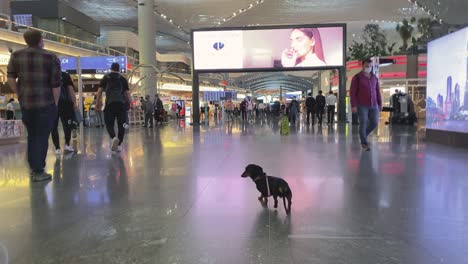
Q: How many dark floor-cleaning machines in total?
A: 1